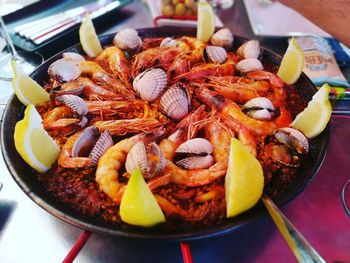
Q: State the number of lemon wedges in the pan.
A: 8